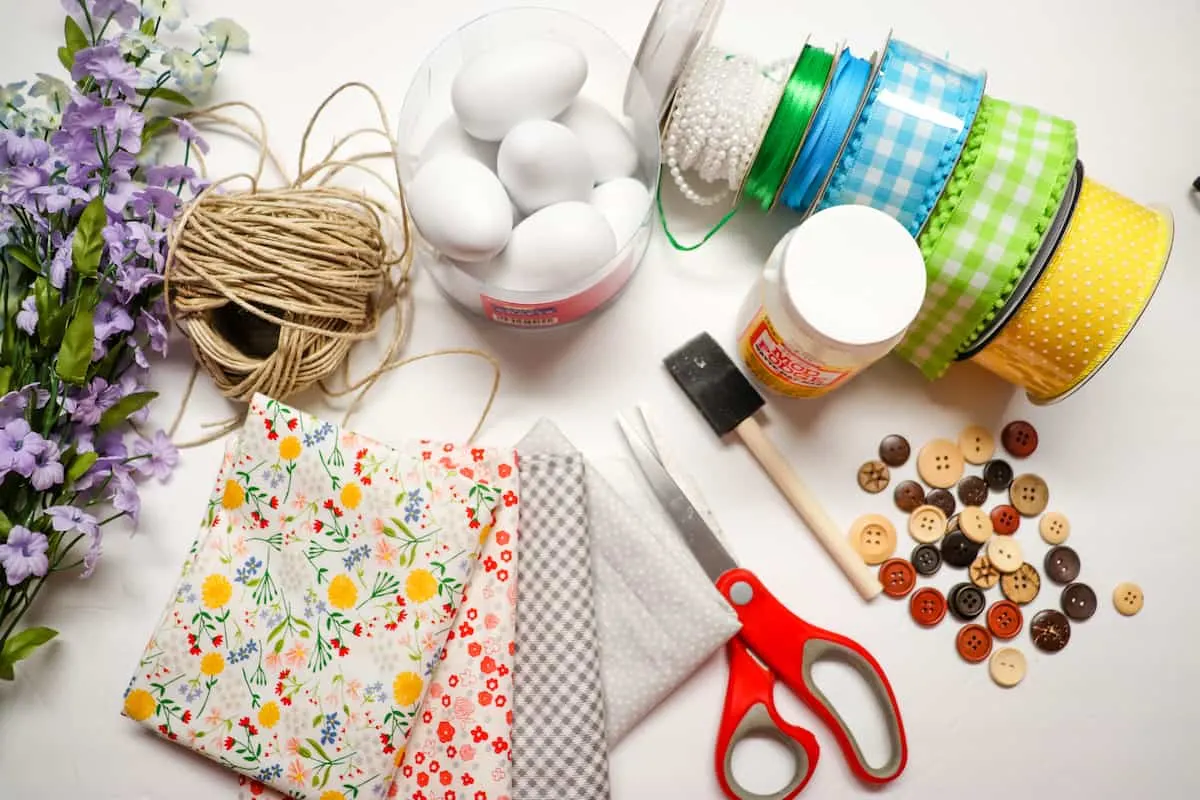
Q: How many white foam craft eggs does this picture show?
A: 7